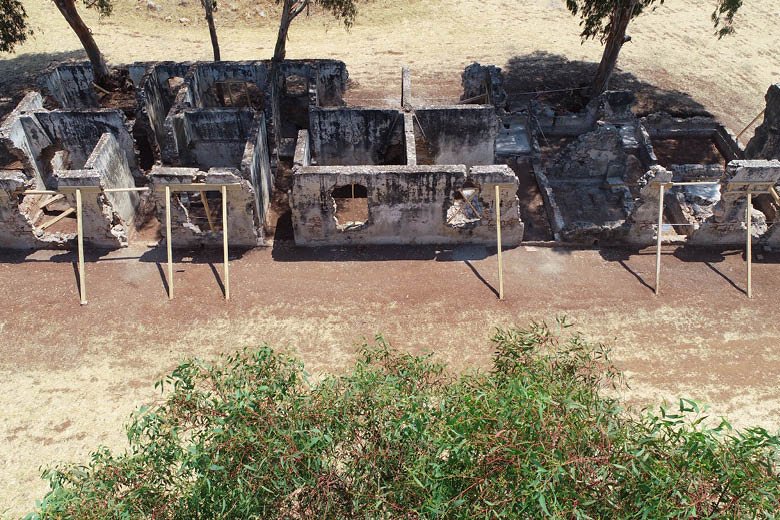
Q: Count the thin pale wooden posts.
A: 6